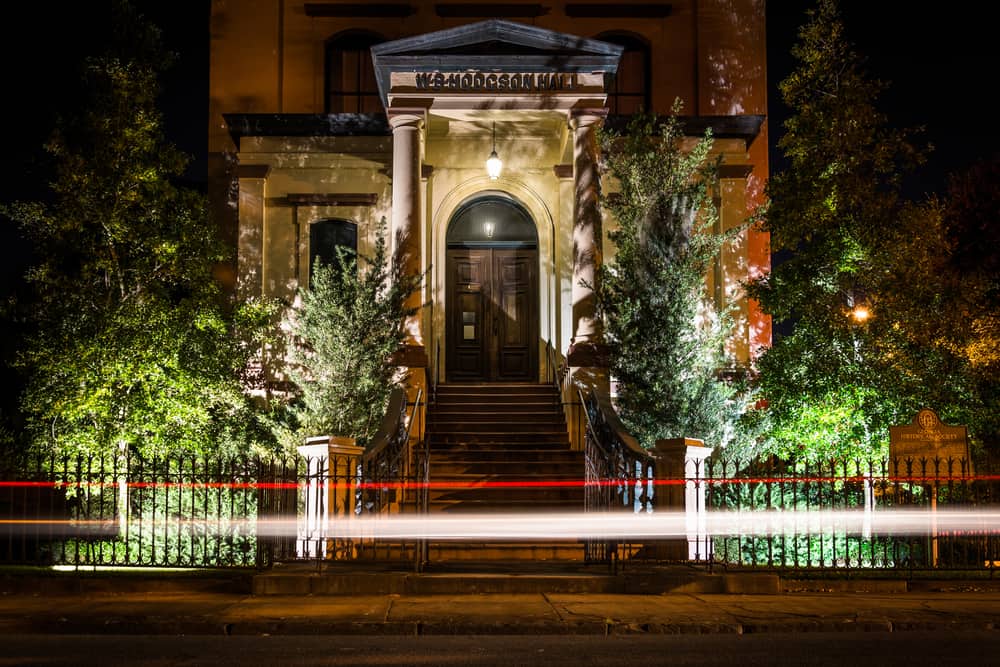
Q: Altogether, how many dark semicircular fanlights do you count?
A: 1